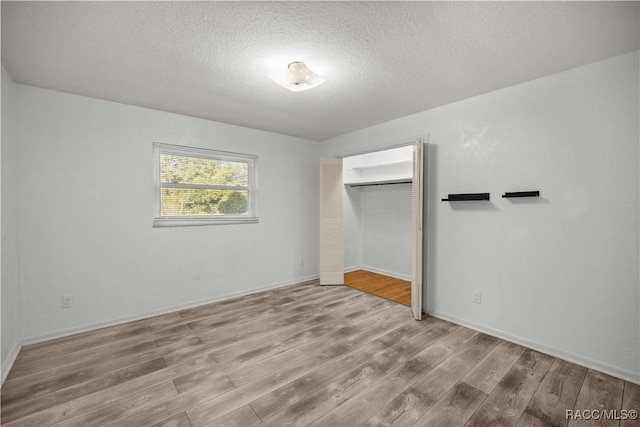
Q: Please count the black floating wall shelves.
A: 2